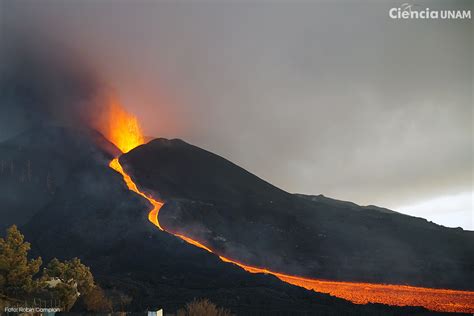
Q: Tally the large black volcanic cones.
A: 1